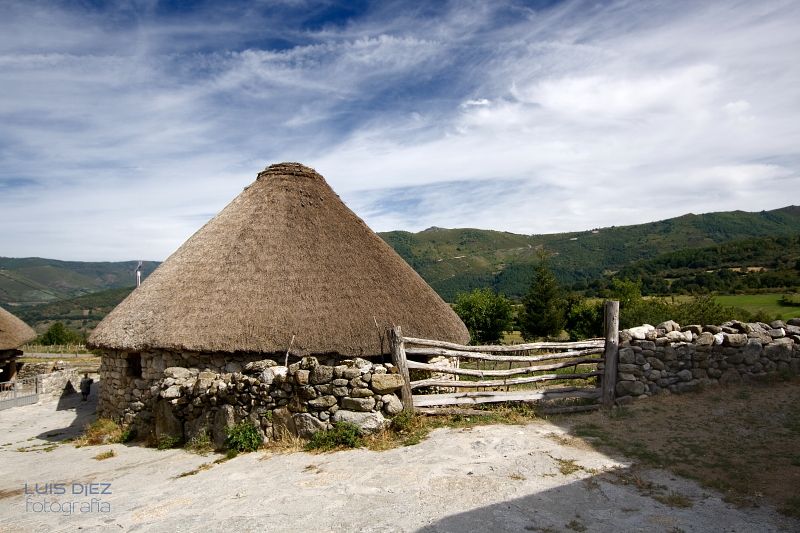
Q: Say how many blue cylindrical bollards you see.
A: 0